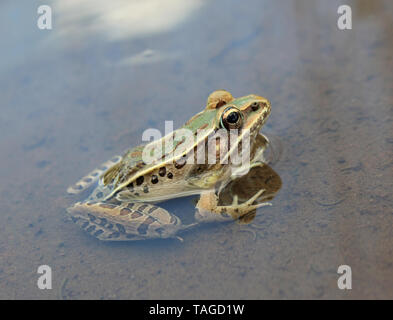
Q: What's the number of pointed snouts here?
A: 1